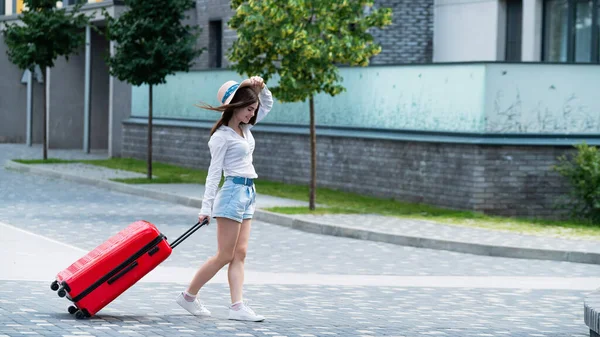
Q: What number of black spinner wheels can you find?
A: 4